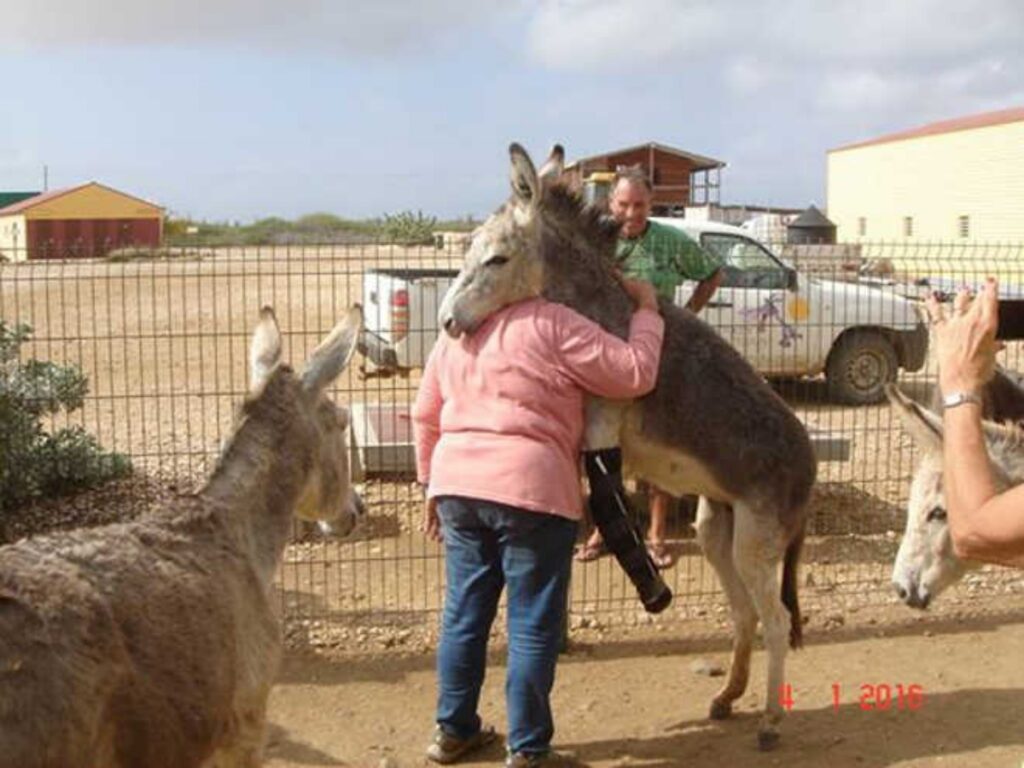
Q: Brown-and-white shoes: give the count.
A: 2